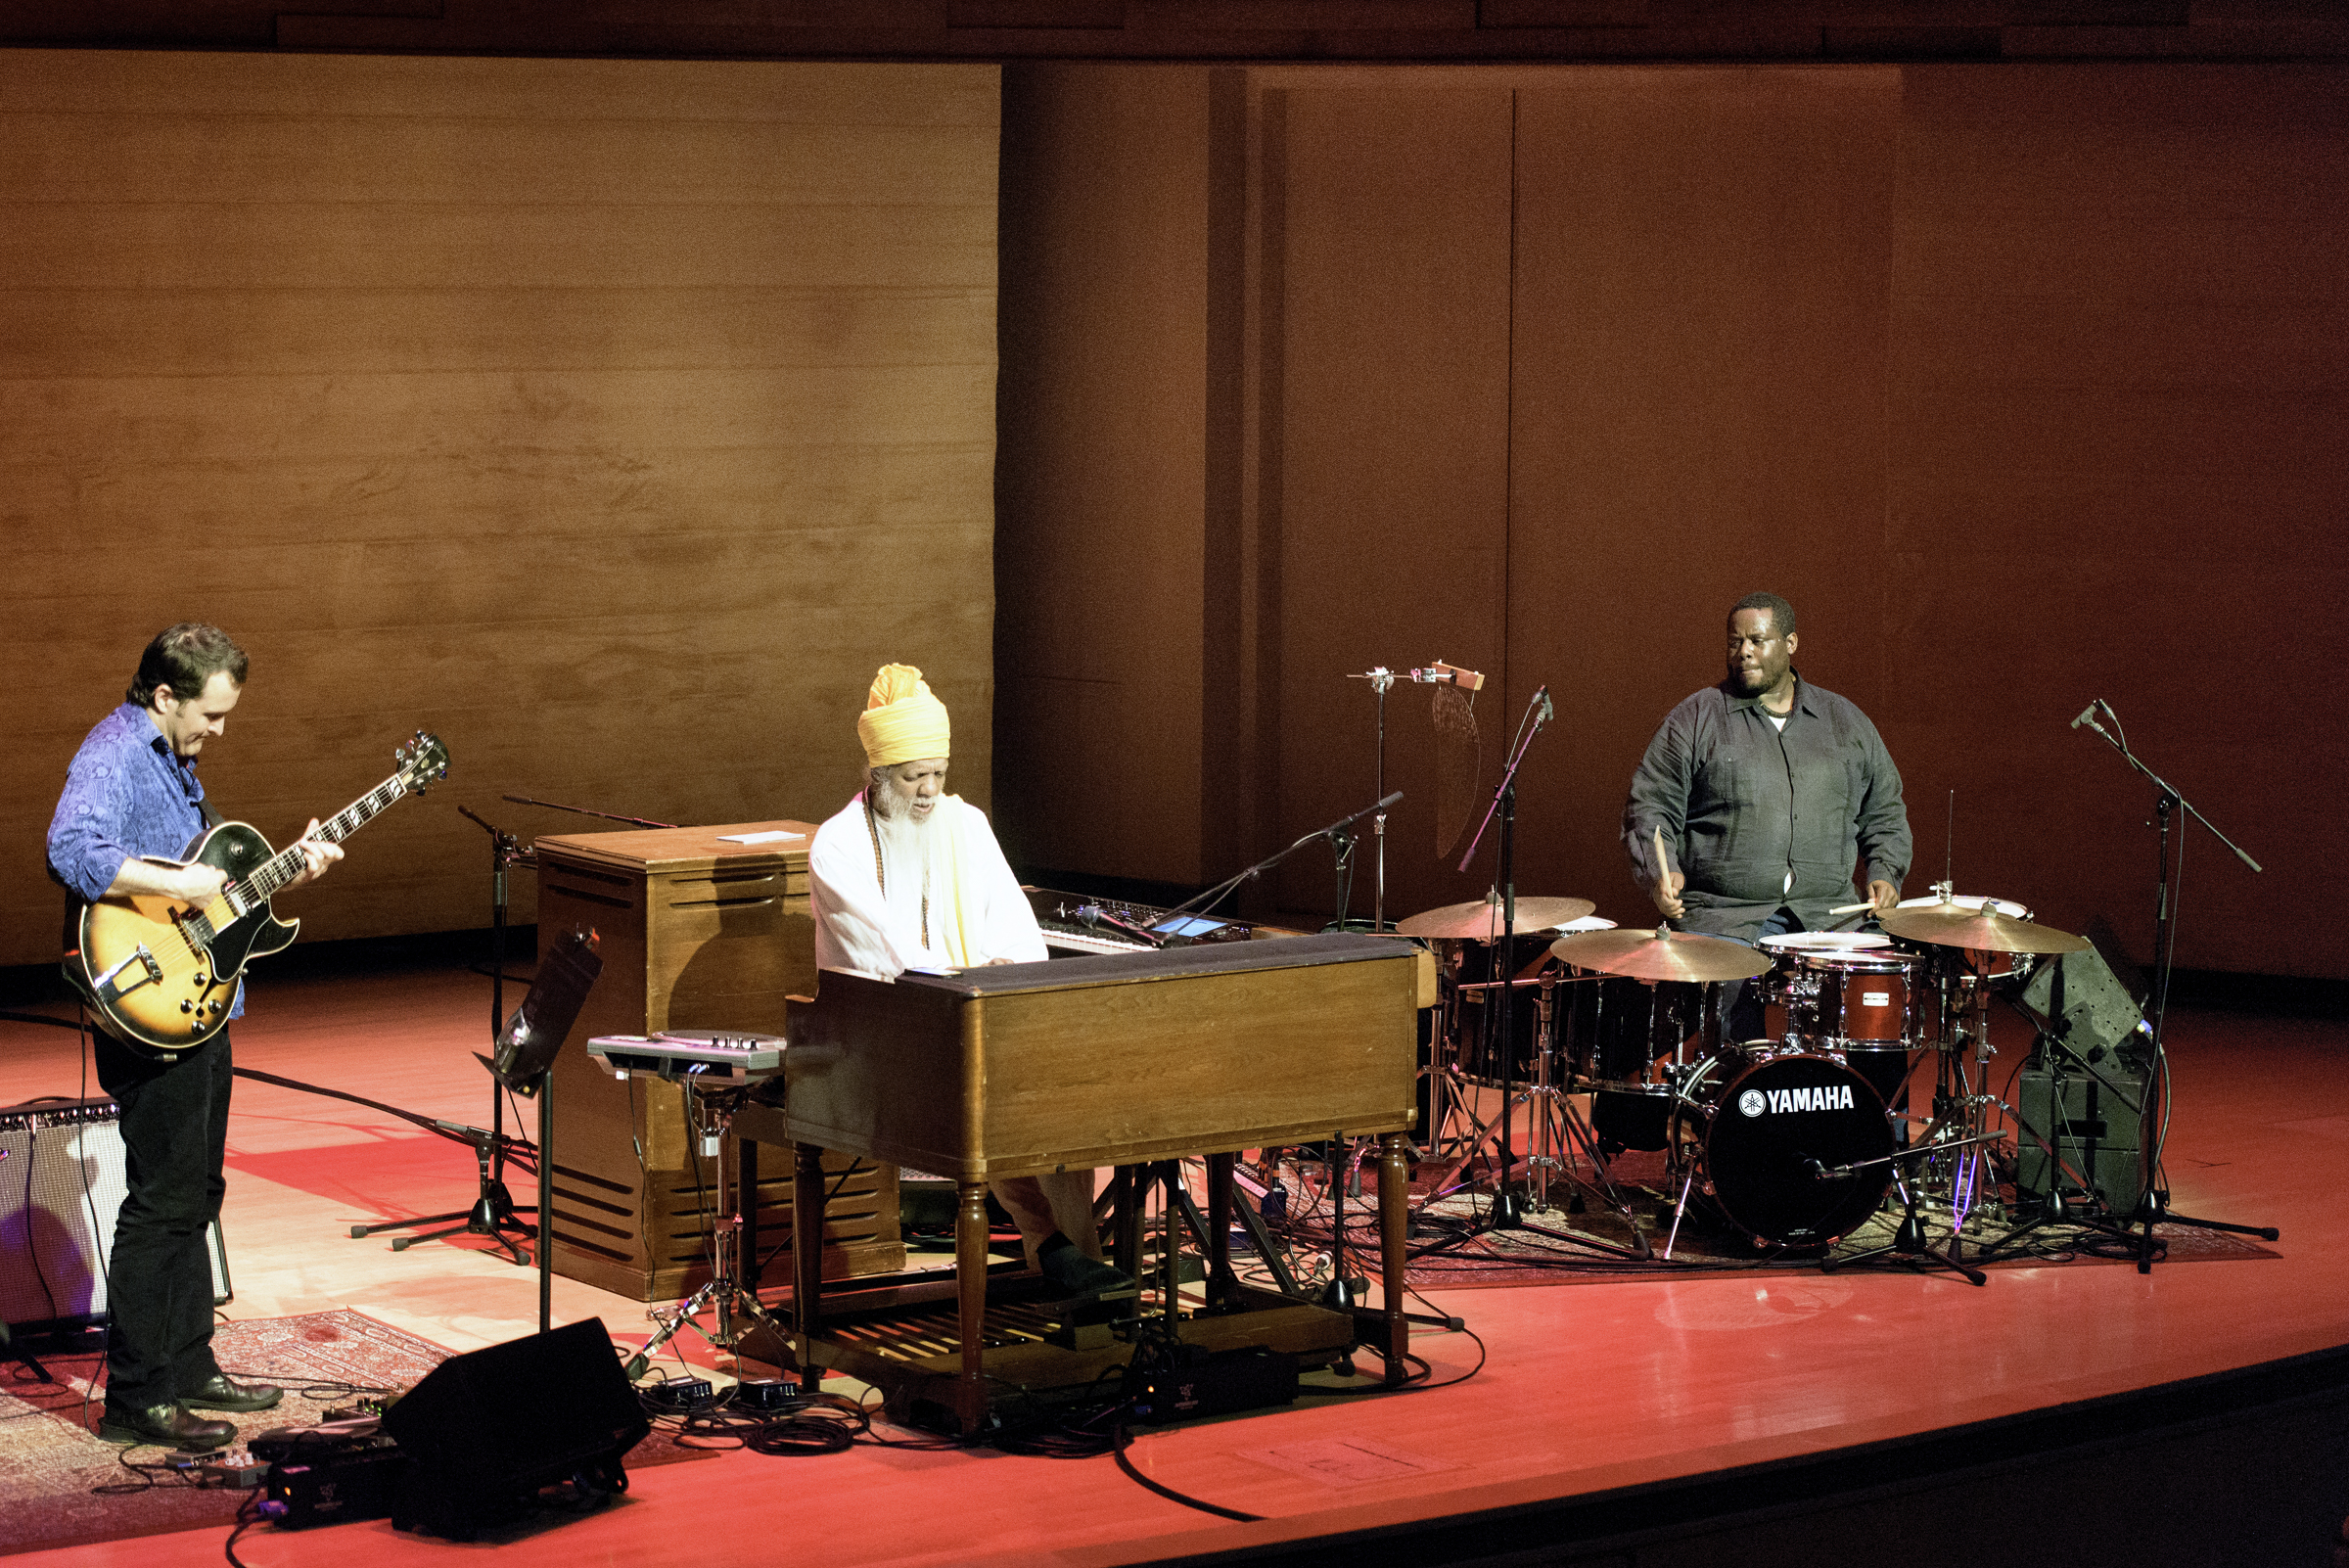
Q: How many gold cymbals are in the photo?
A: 4